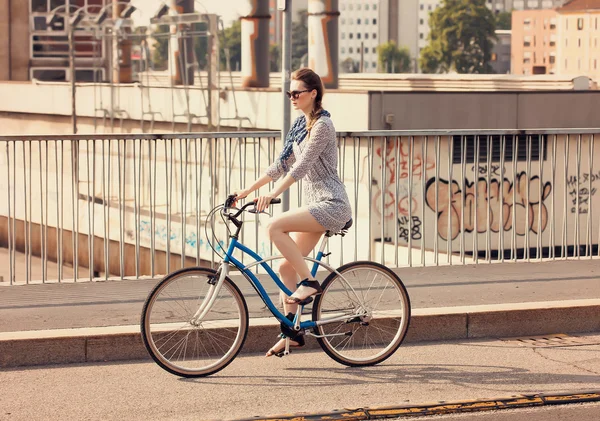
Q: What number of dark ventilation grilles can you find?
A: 1